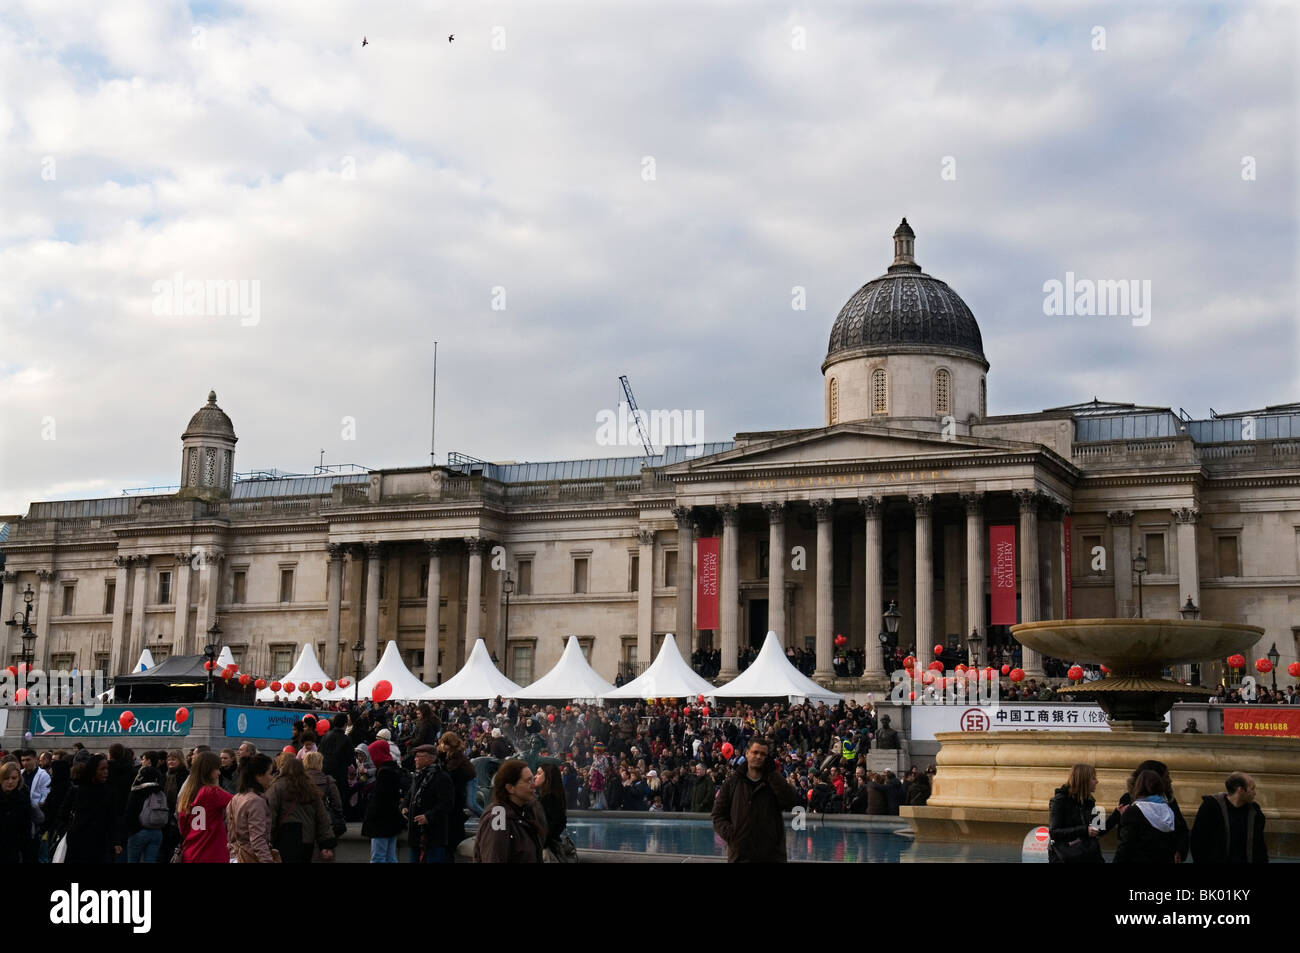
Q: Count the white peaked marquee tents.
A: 8